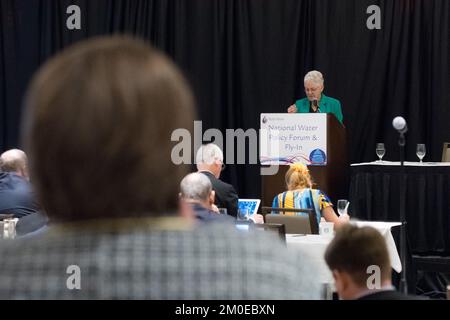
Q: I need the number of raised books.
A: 0